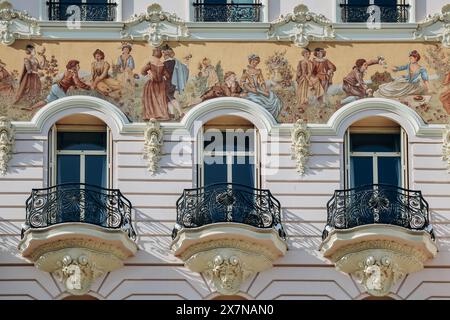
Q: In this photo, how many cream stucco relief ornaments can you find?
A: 11